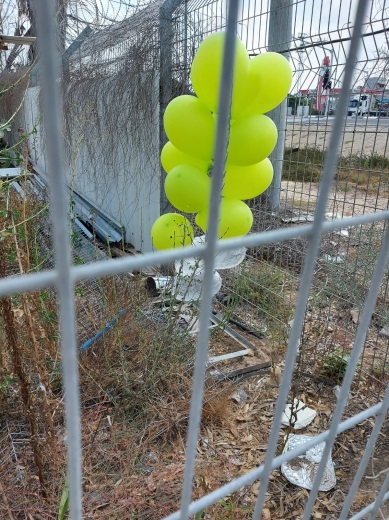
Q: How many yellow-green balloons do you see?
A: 9